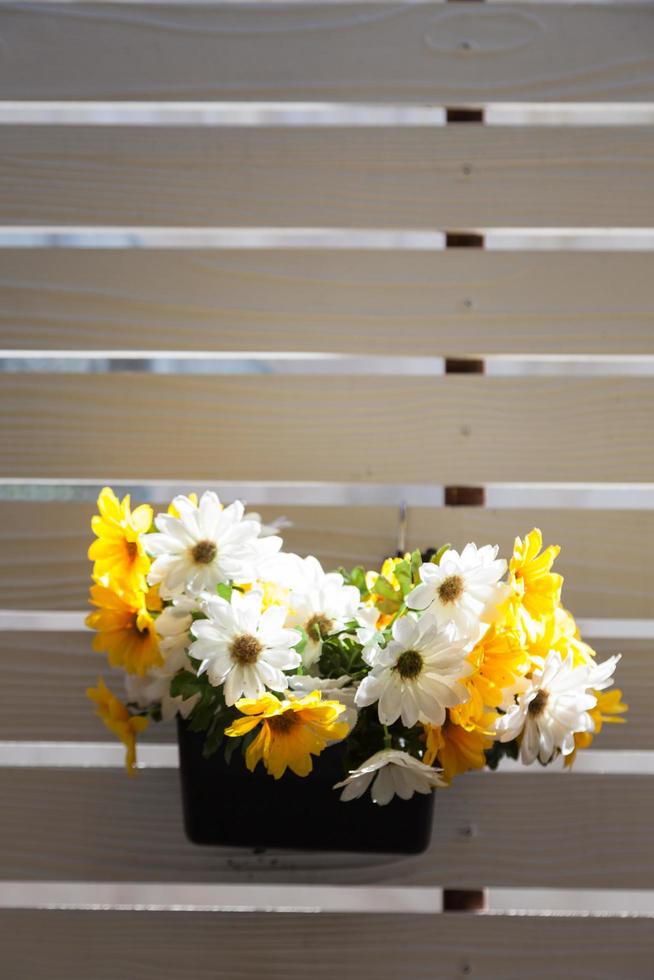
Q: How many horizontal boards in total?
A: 8